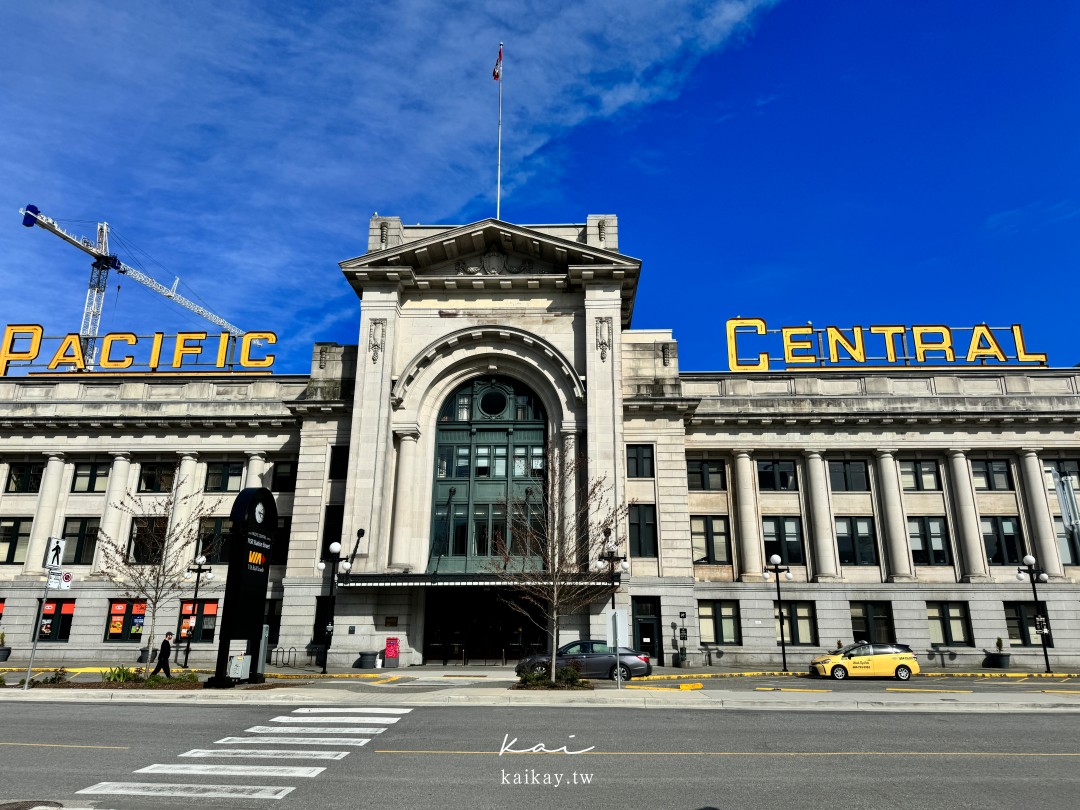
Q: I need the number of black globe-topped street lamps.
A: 5